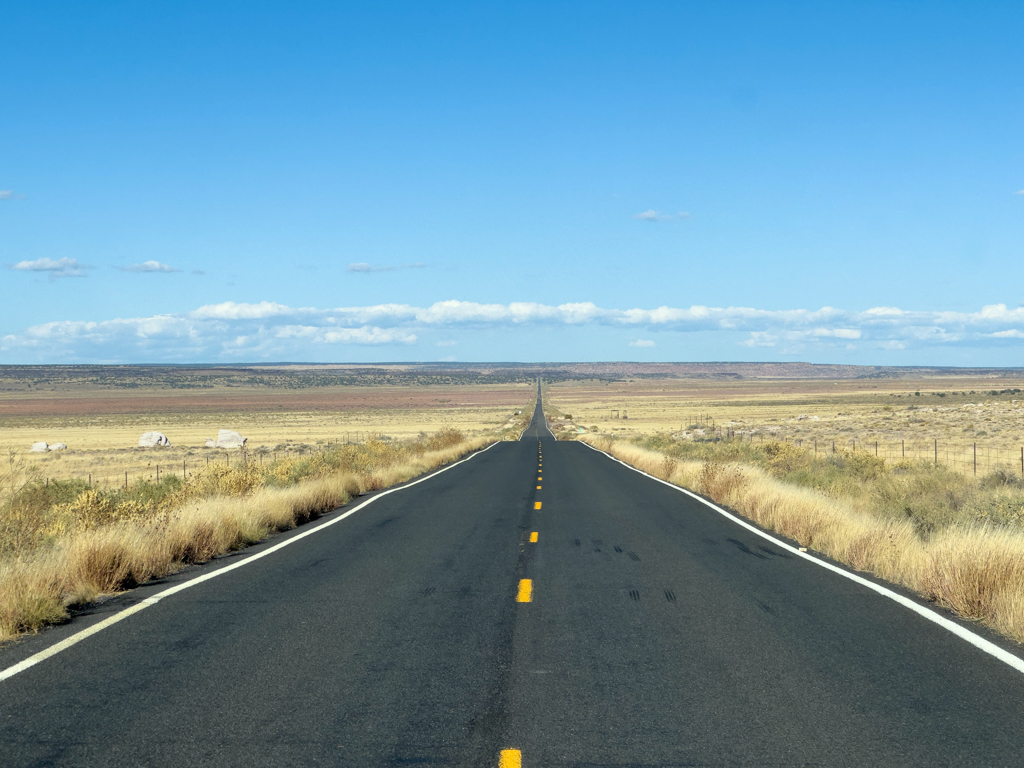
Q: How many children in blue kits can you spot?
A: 0